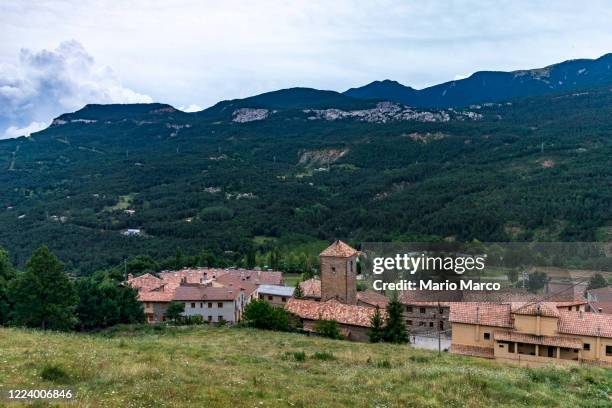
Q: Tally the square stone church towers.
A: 1